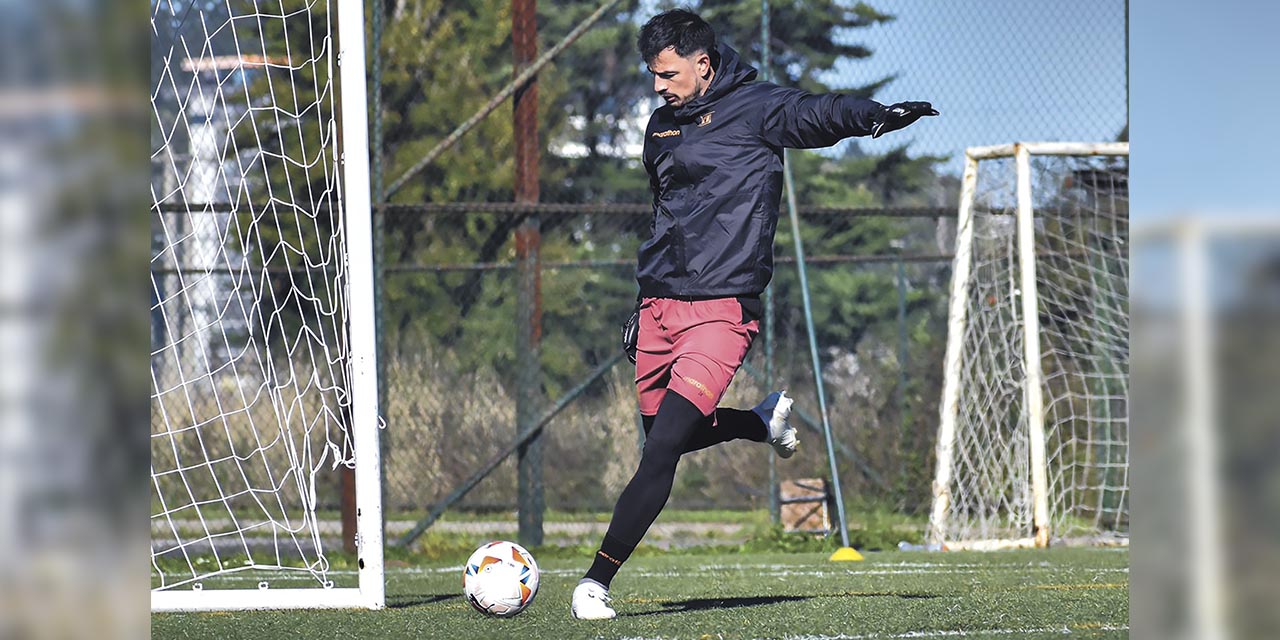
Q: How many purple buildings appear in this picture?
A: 0